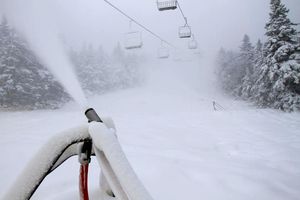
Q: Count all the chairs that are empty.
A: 5